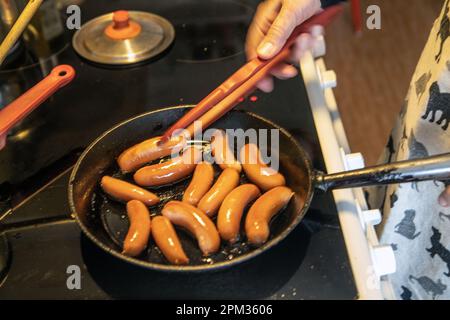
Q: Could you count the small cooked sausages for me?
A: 12